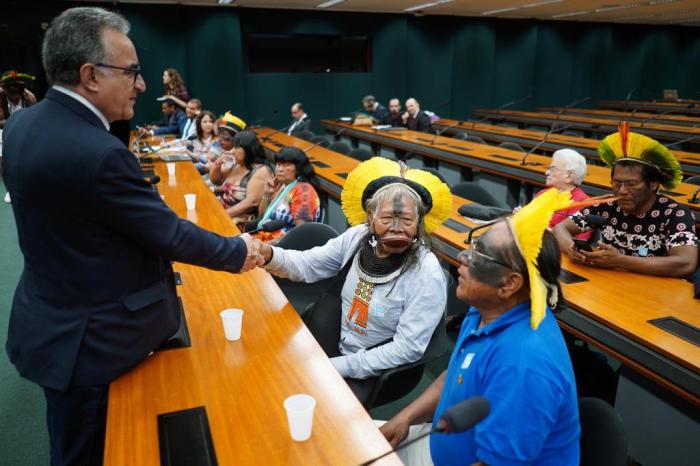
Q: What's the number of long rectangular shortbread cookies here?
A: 0